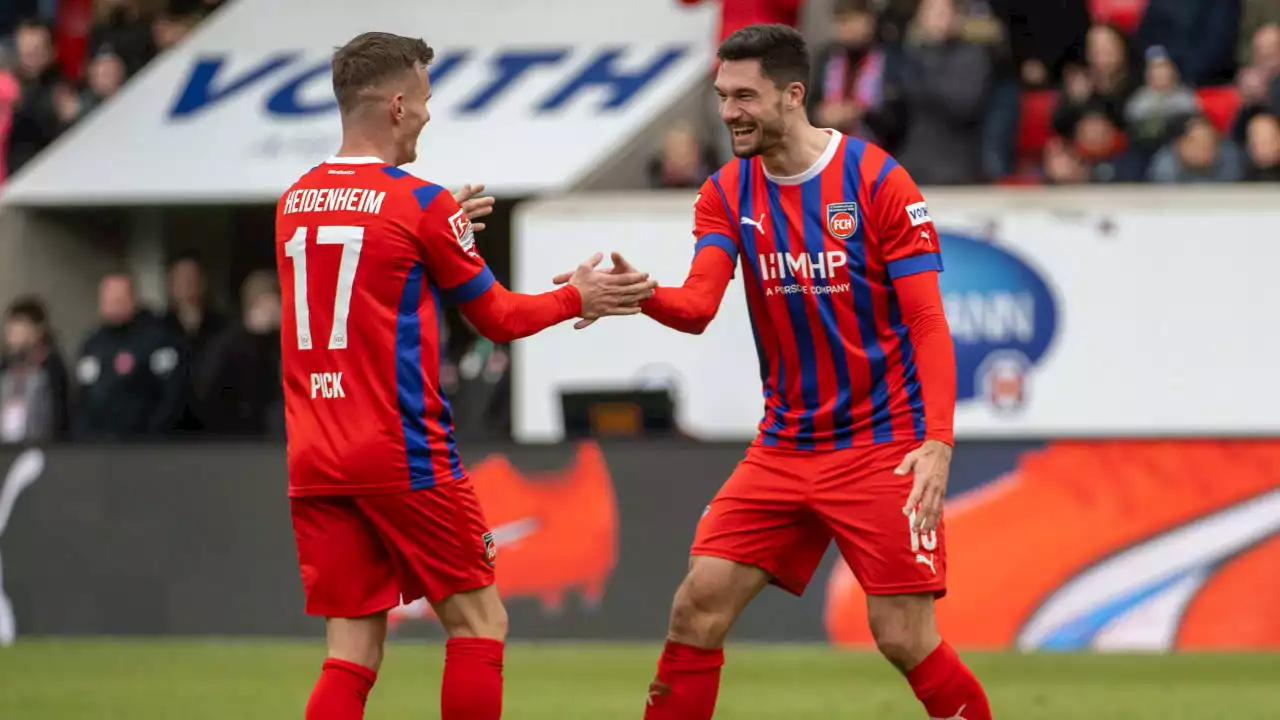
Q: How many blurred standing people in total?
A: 4